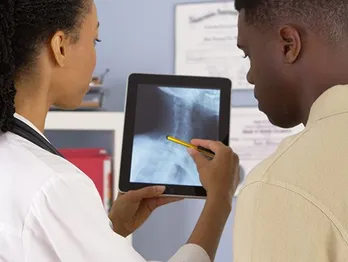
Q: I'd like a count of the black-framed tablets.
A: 1